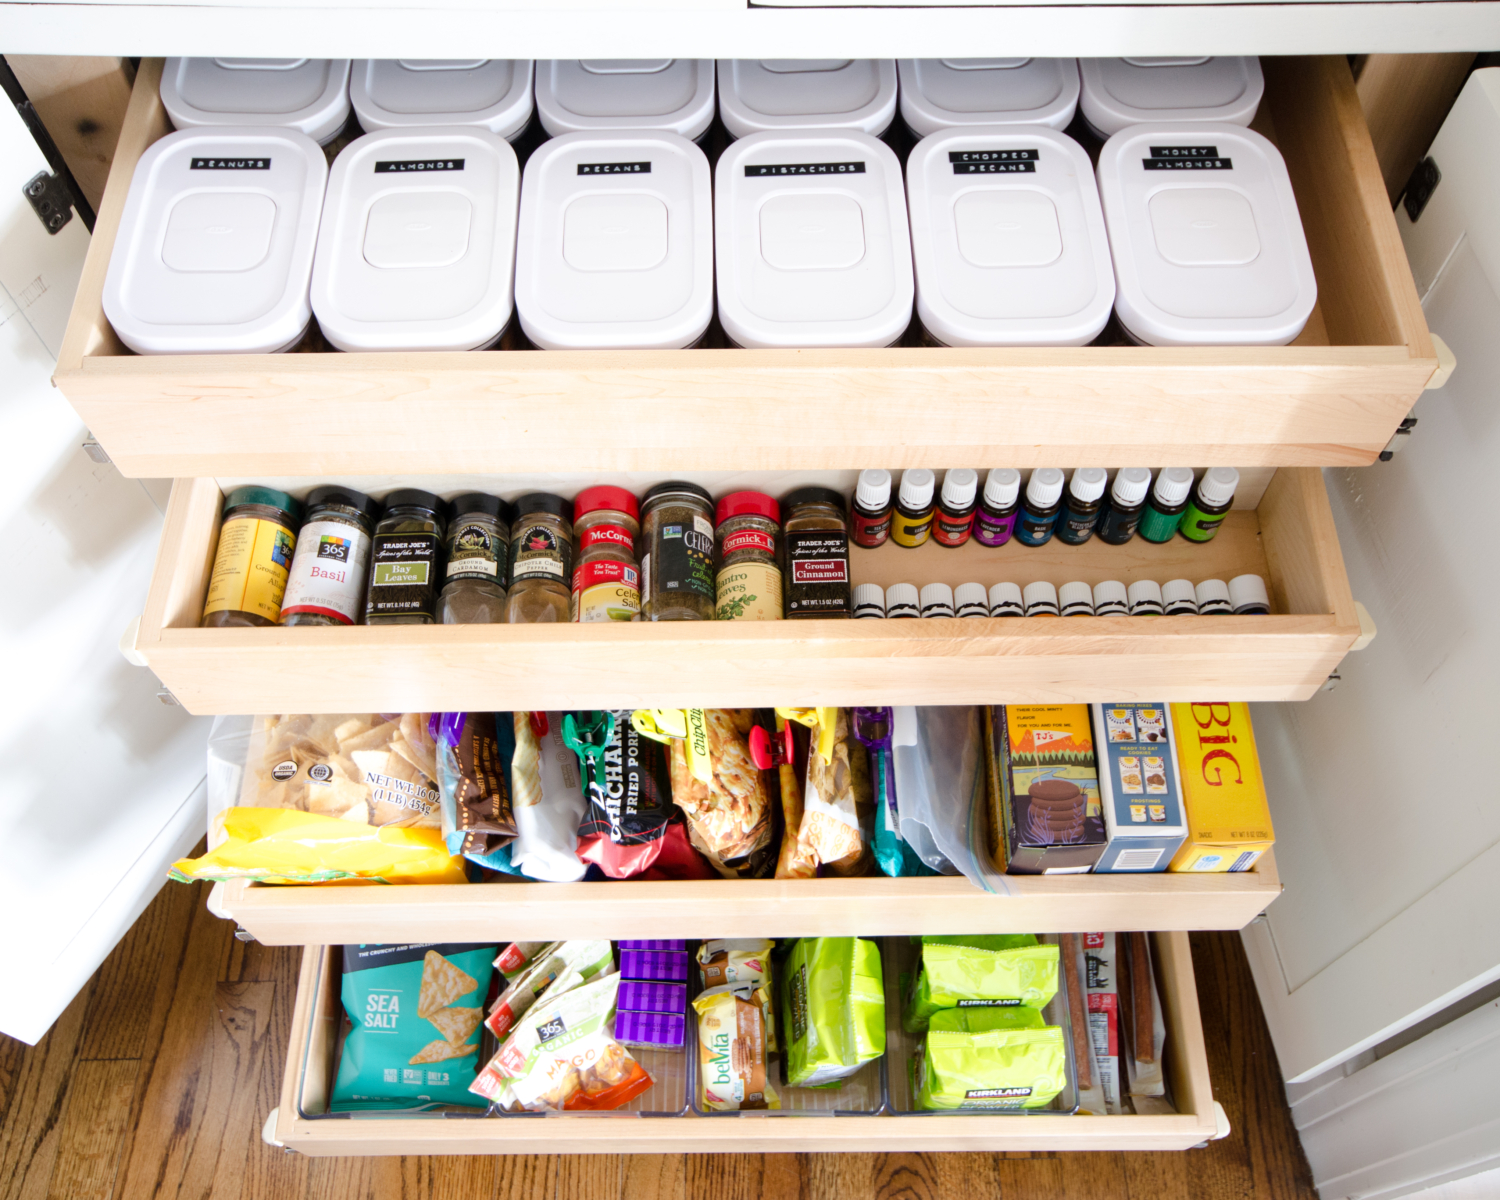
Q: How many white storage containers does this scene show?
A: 12